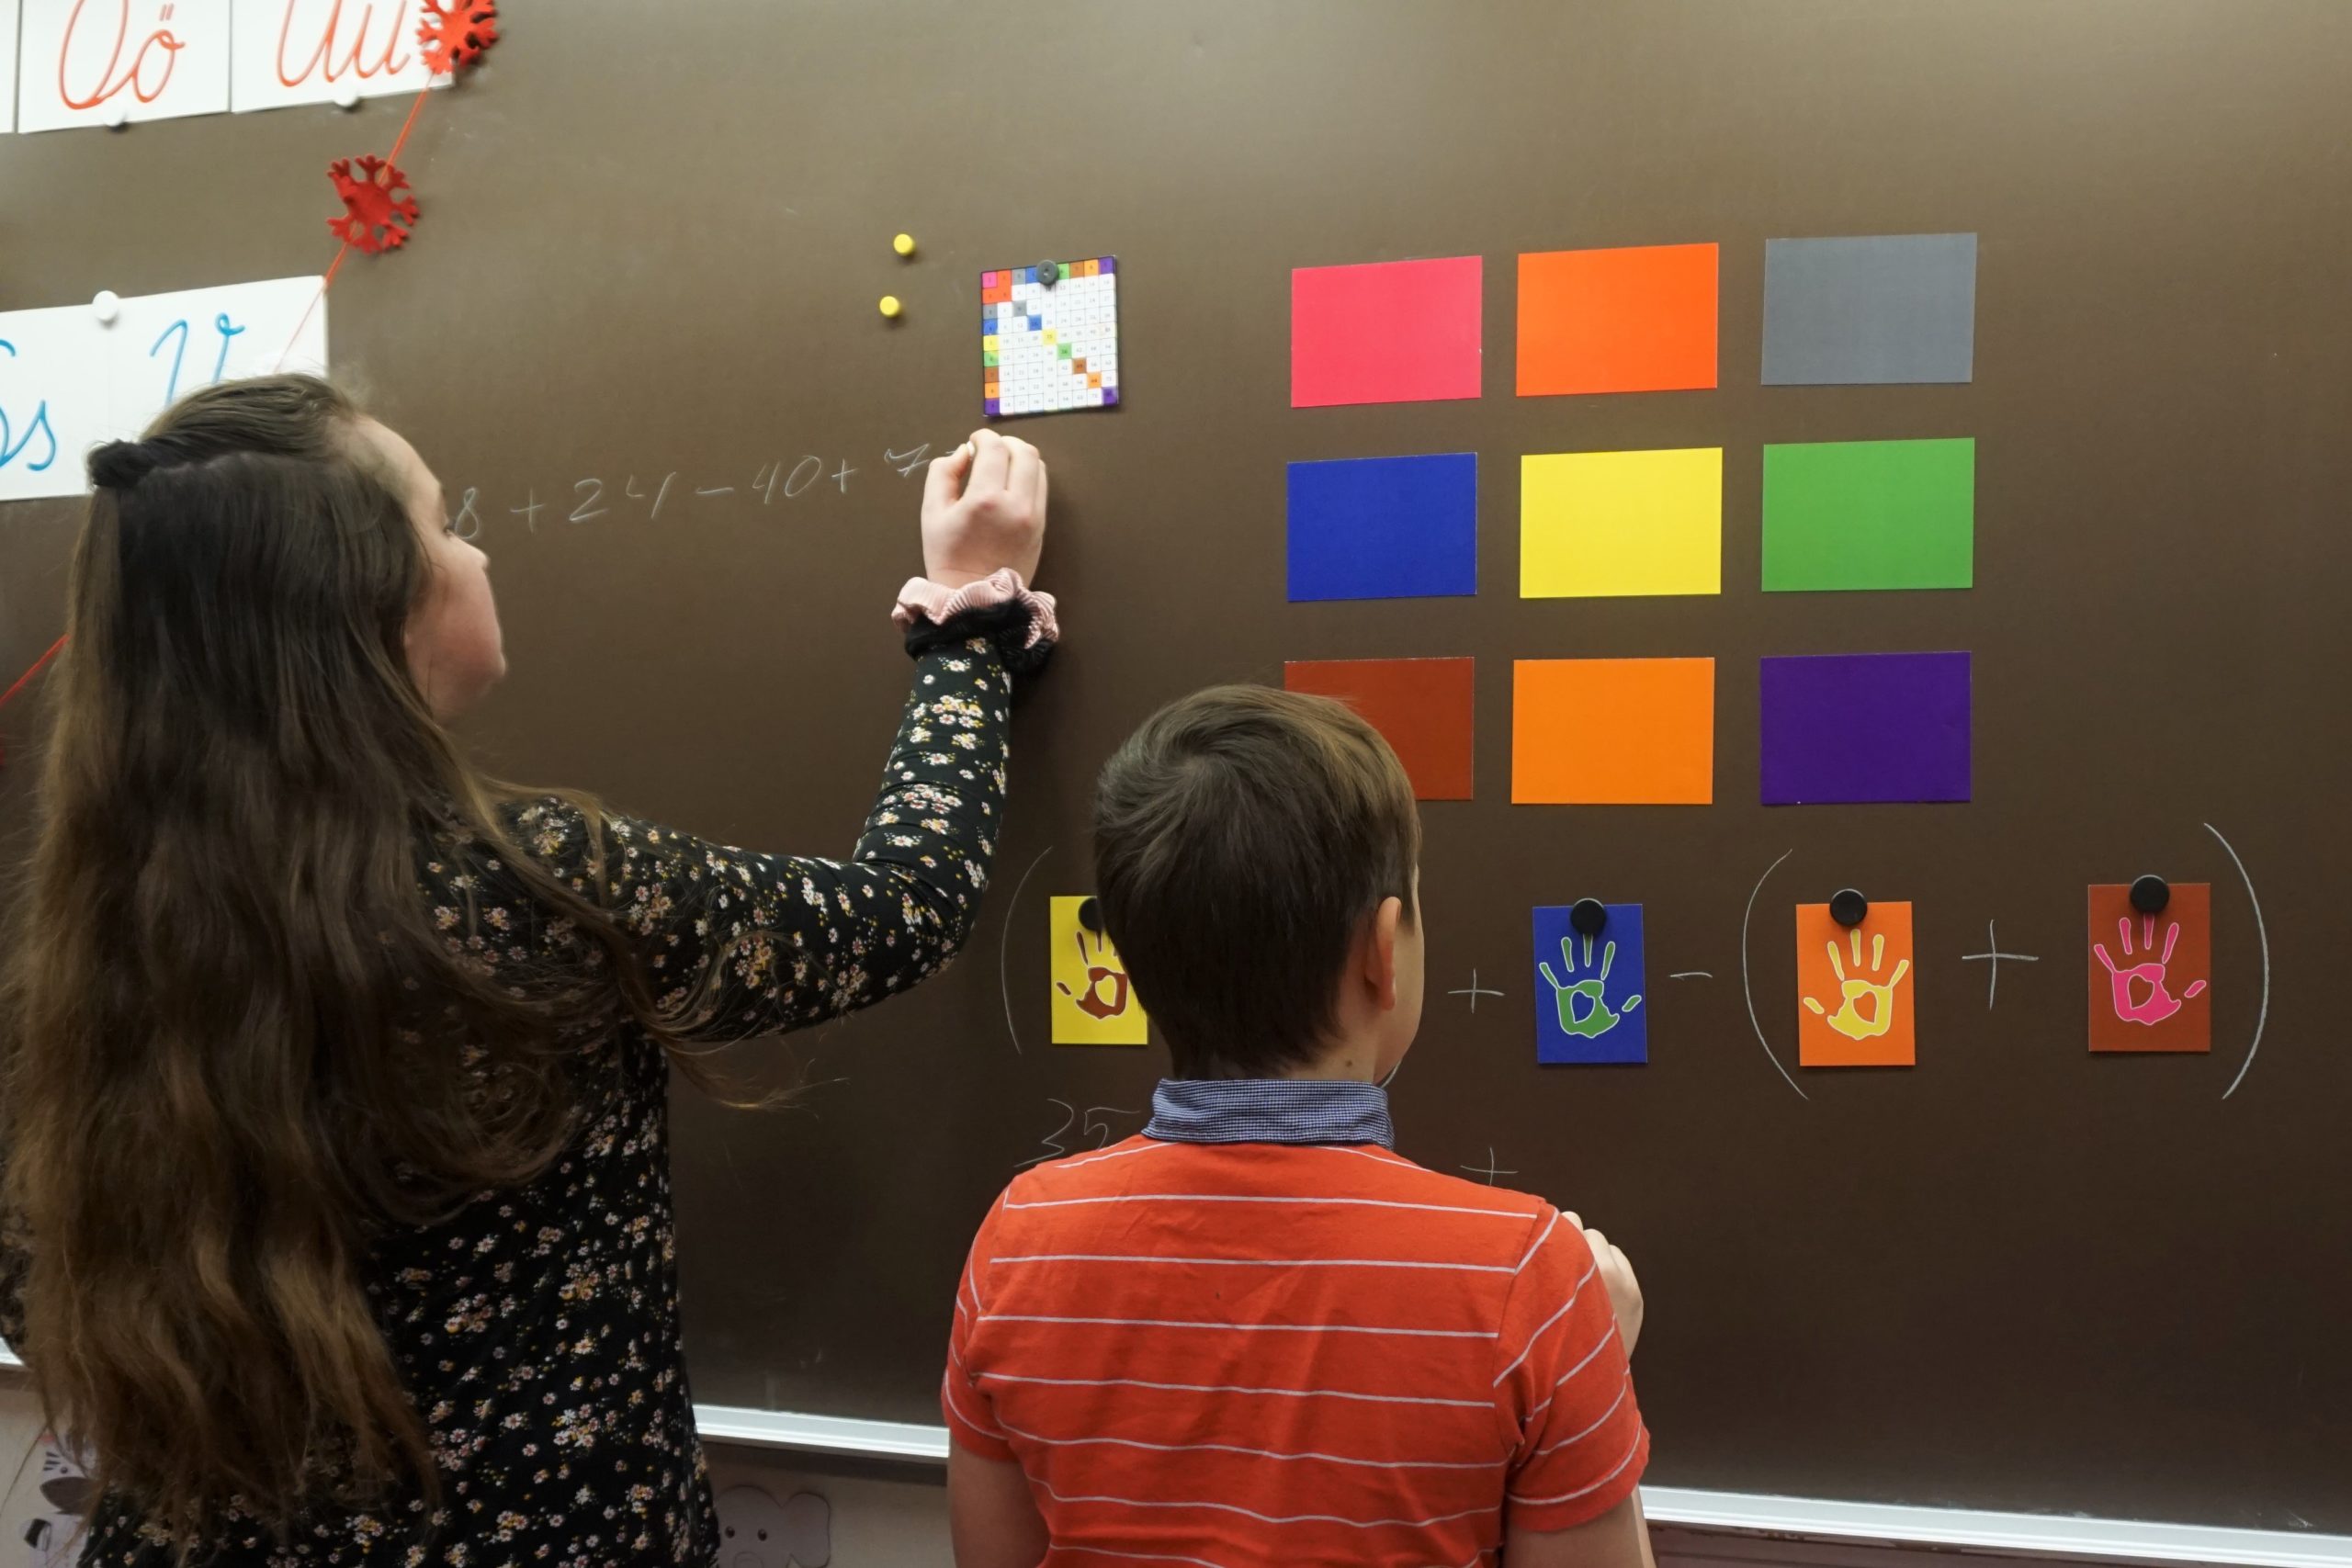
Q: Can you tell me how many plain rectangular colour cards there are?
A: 9